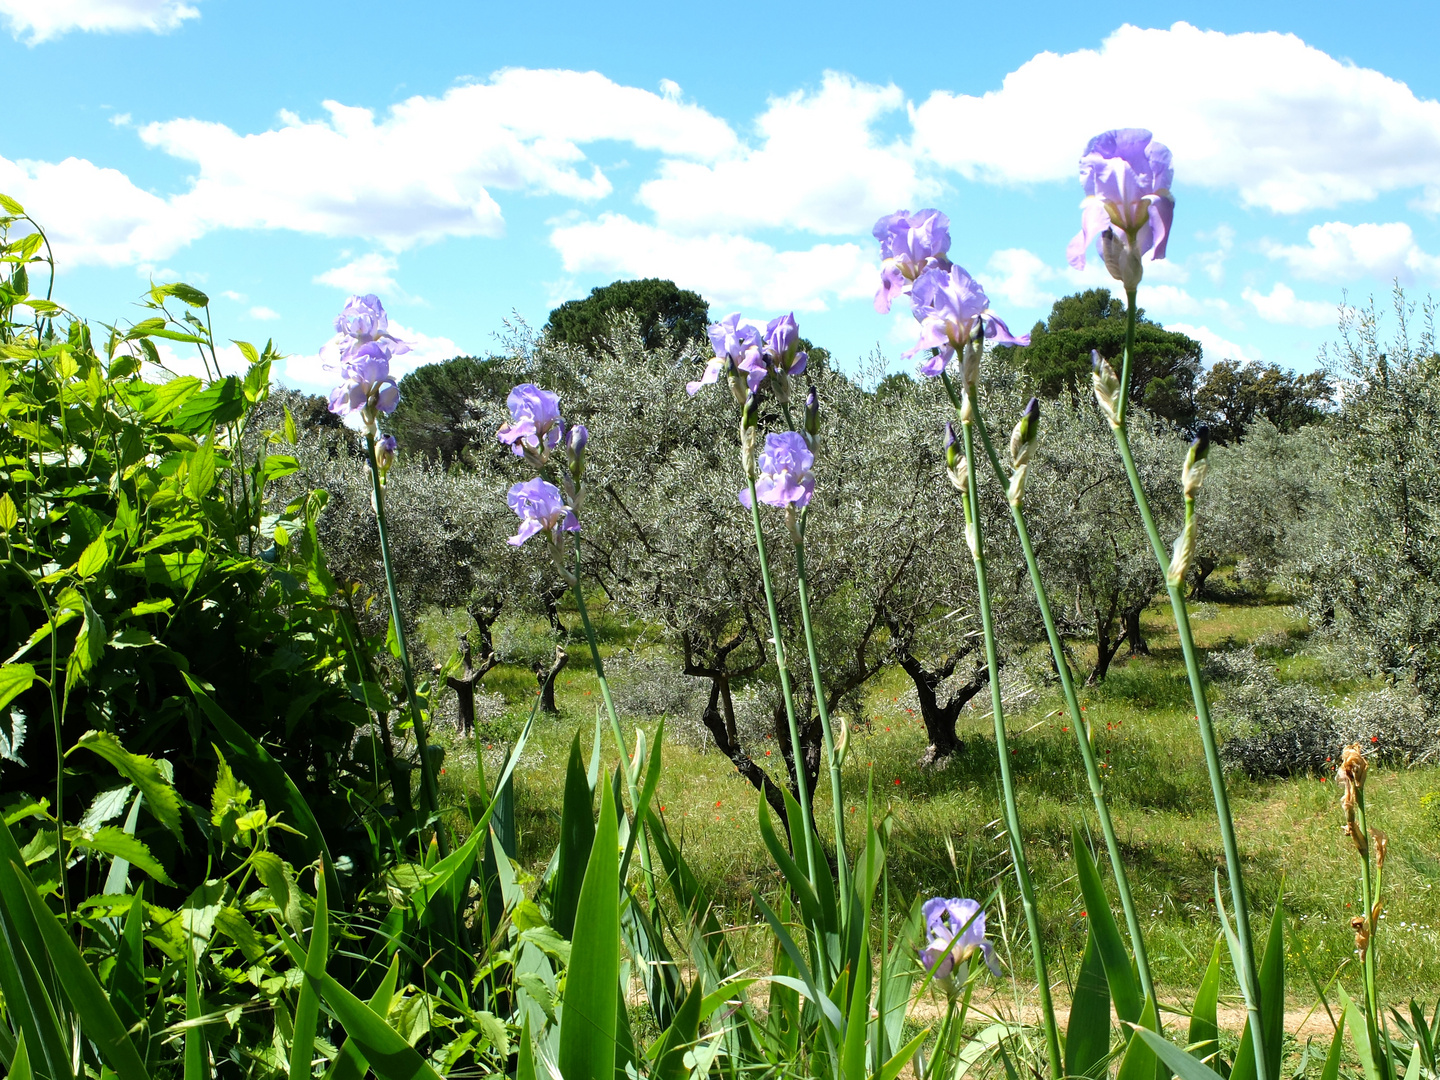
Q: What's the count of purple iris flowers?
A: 11